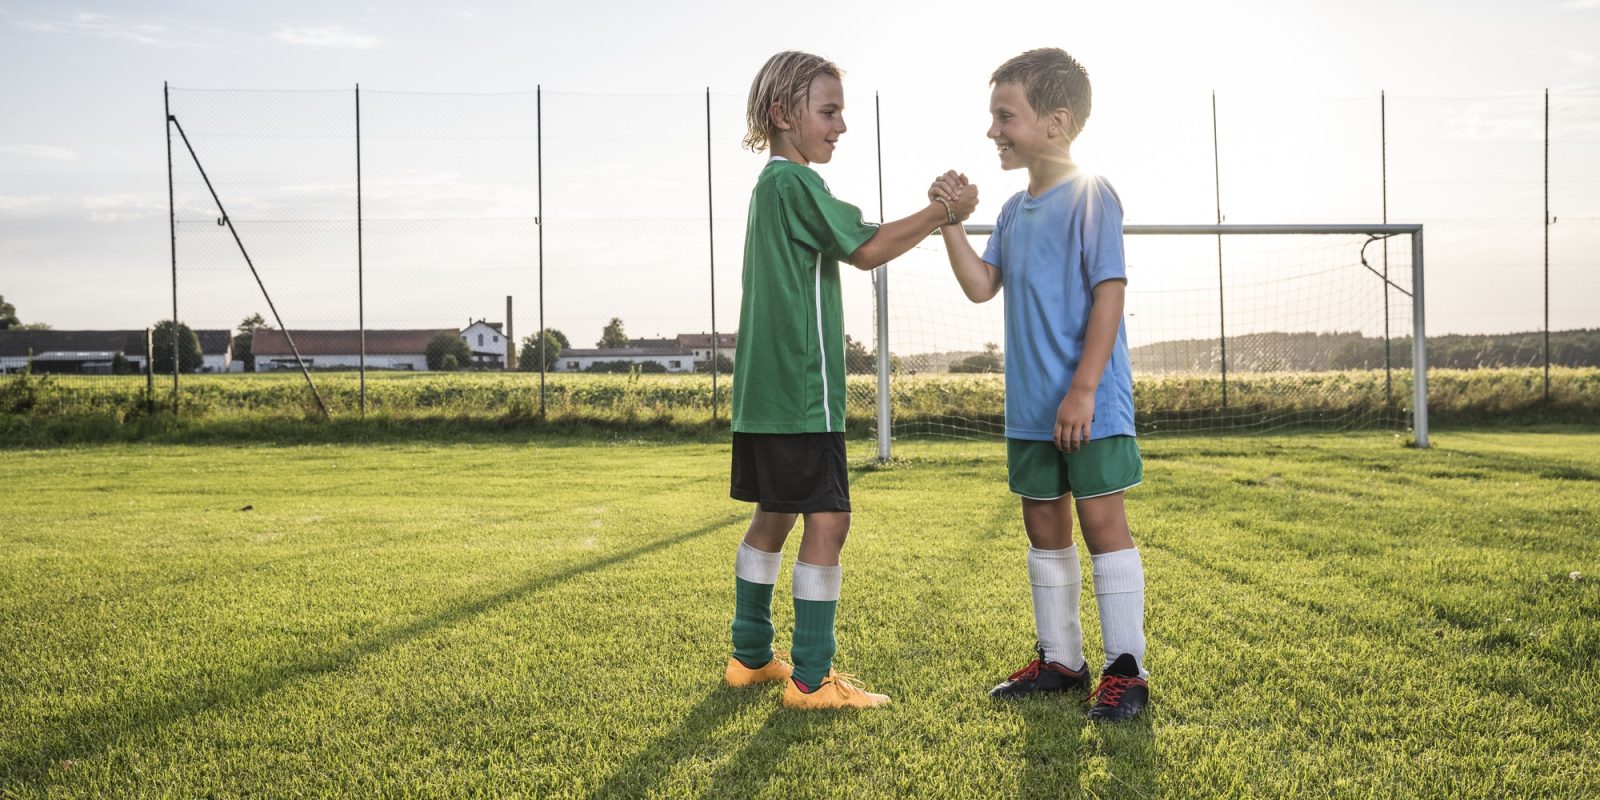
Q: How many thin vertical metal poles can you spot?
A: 8